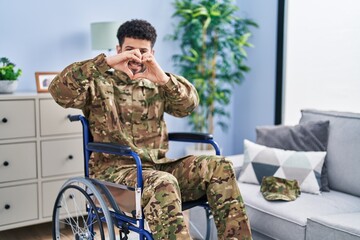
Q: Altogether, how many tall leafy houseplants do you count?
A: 1